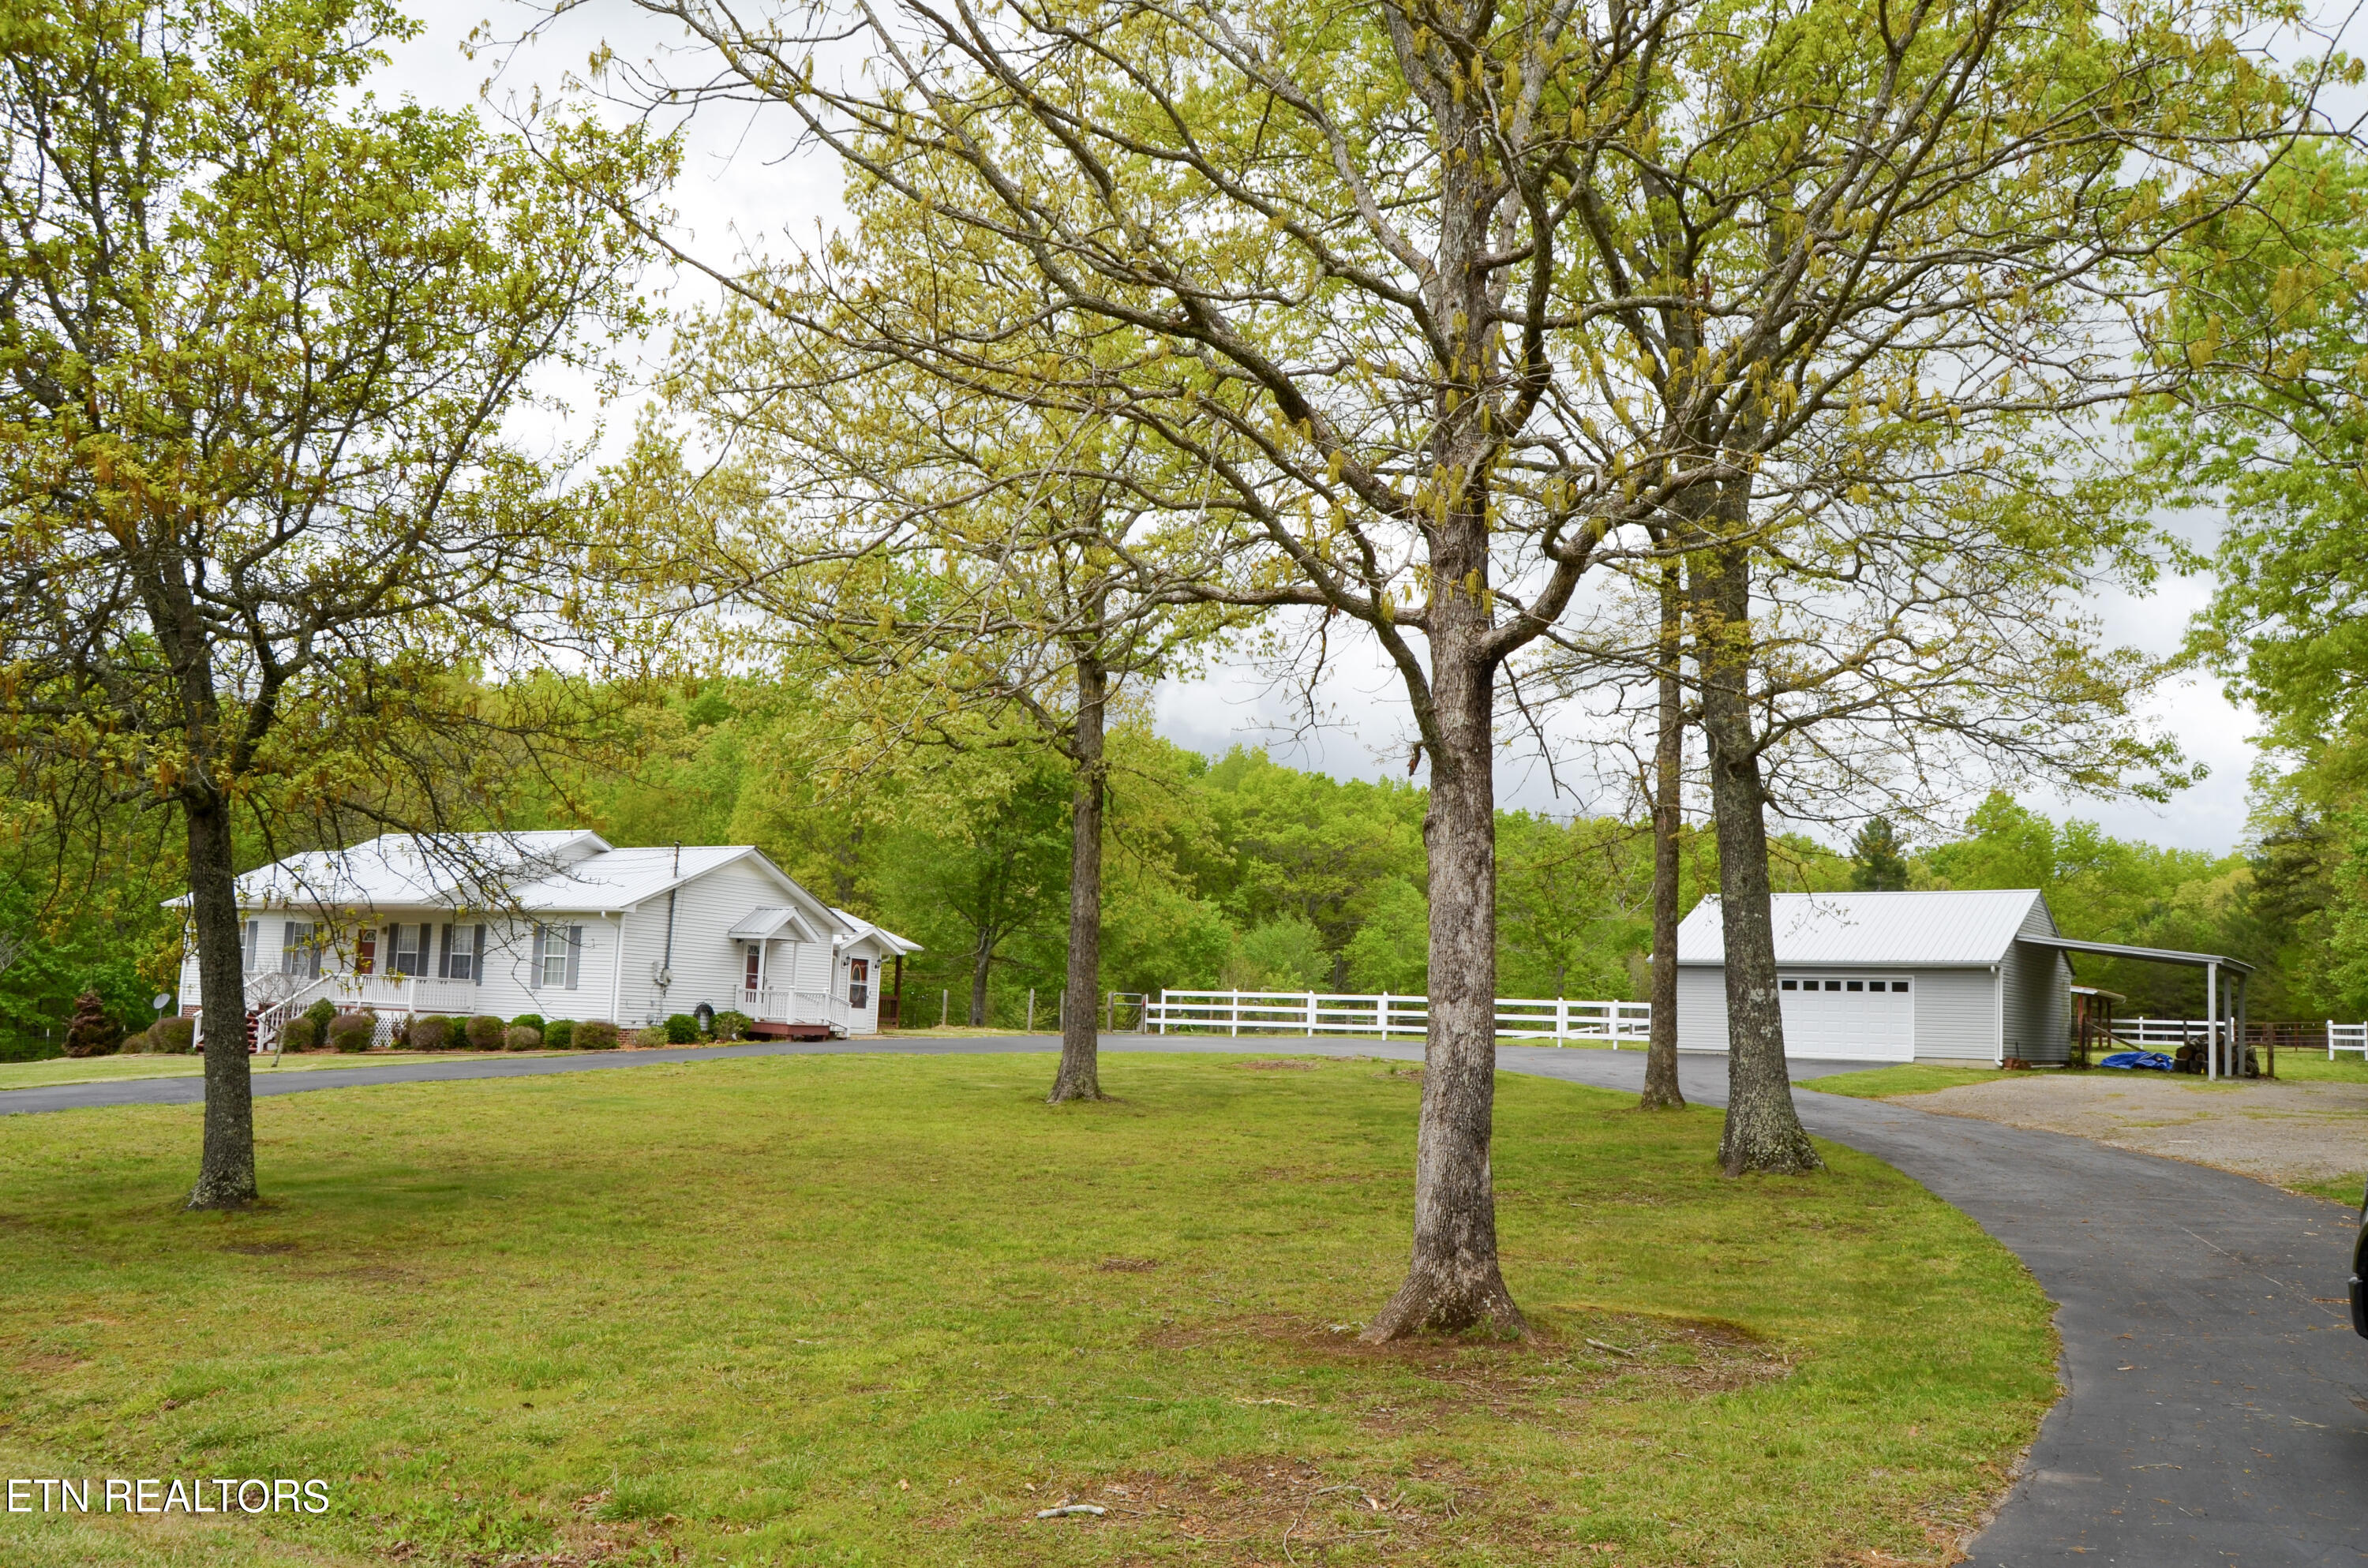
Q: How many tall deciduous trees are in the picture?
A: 5